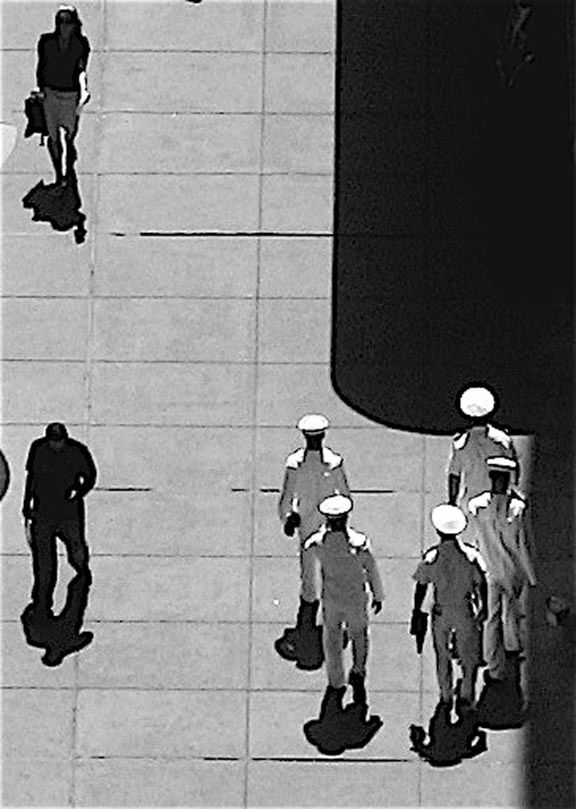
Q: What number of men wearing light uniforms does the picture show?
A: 5